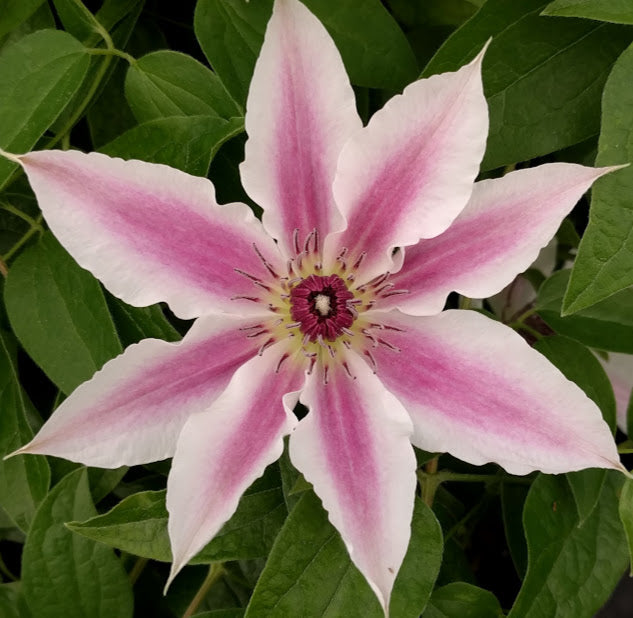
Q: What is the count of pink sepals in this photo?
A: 8